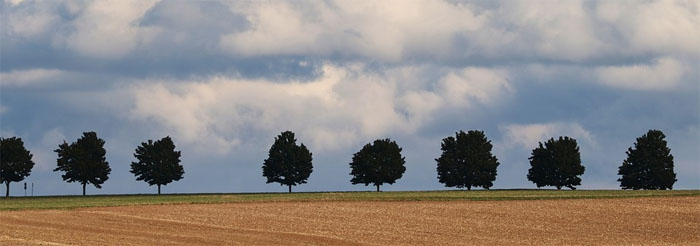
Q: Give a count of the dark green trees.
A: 8